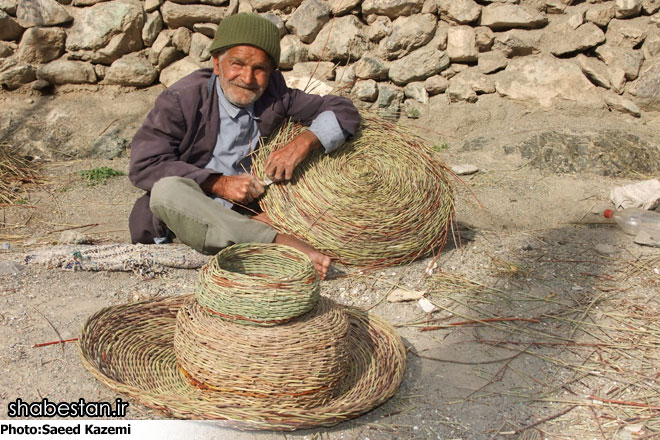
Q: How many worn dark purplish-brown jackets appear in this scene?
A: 1